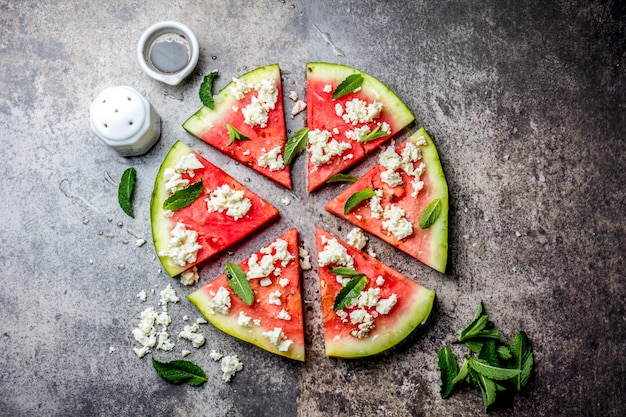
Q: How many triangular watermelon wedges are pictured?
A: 6